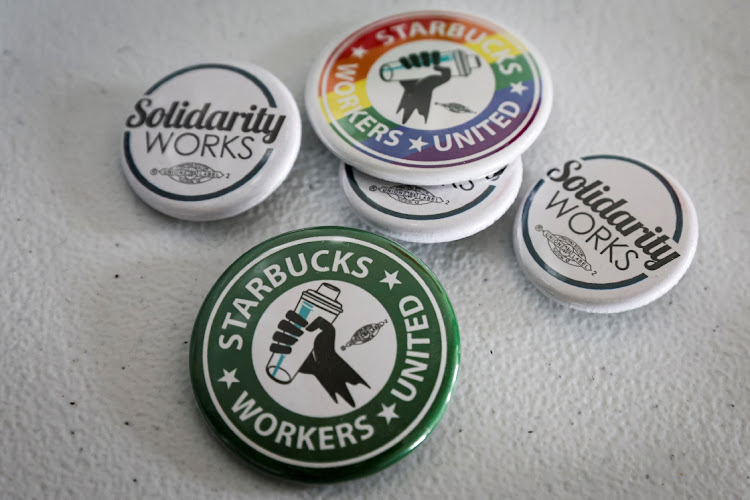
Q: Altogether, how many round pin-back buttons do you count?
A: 5